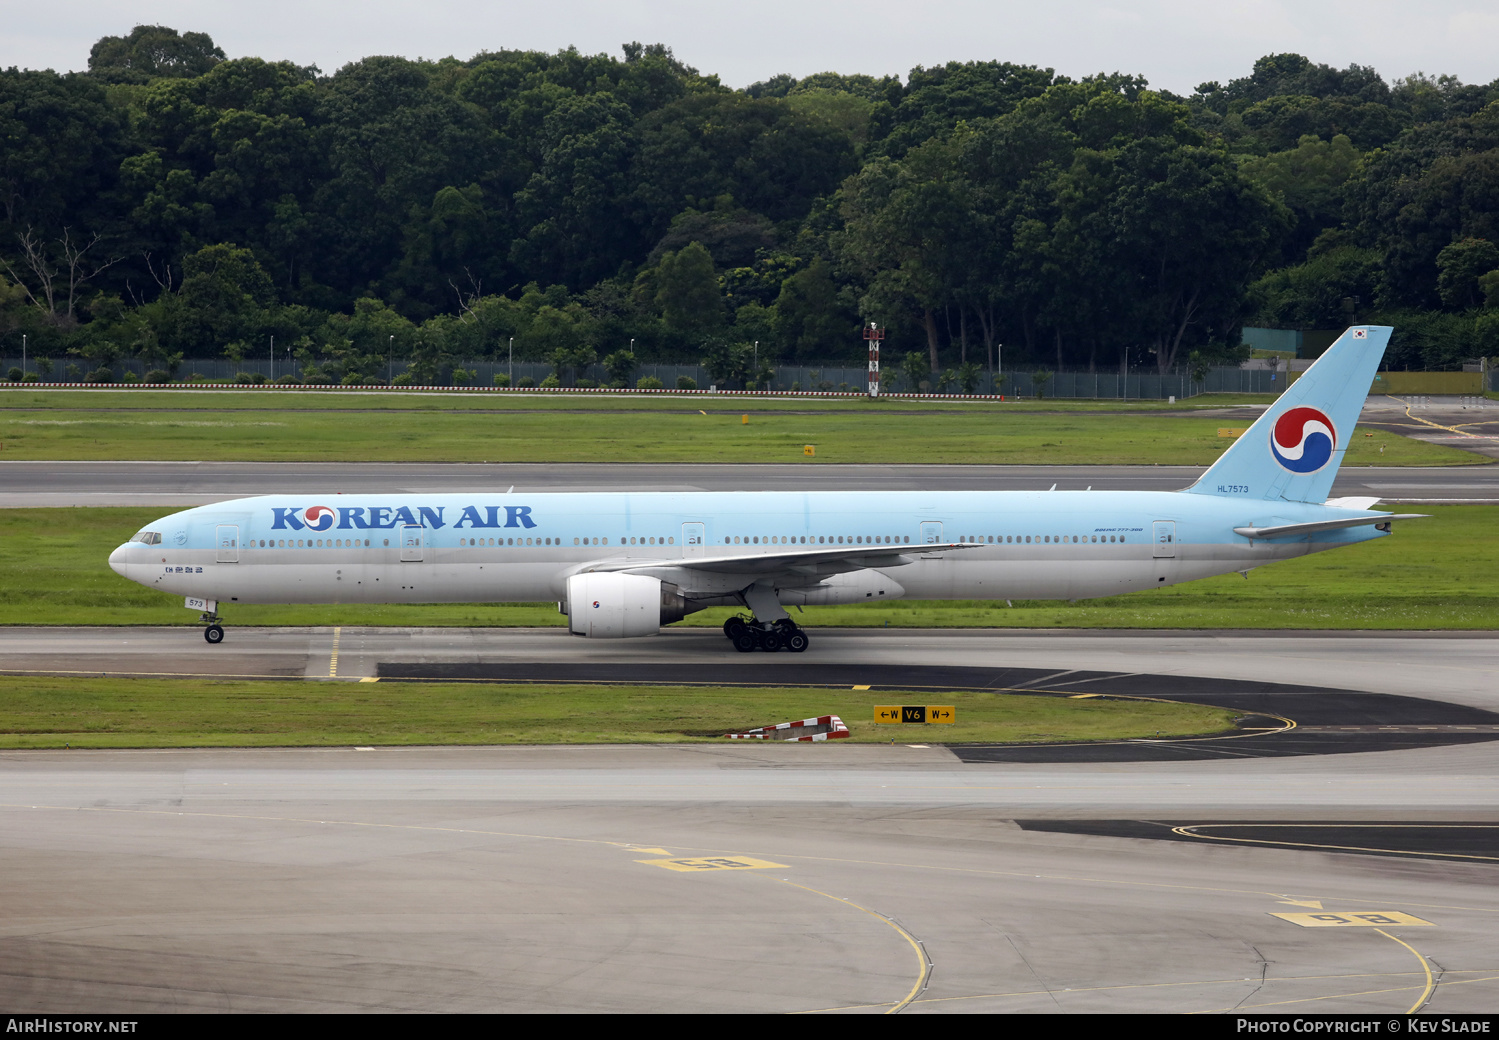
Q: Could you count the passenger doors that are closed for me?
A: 5